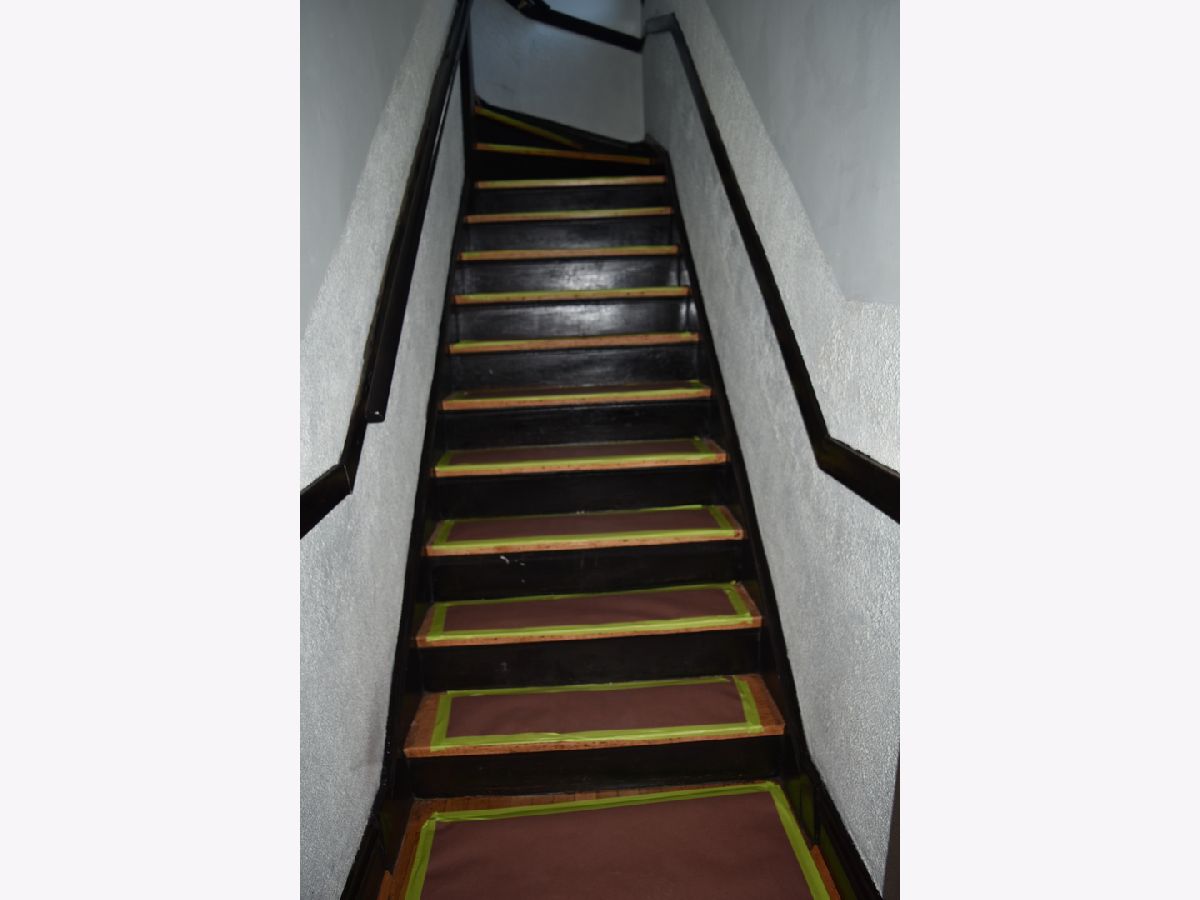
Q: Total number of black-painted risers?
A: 12